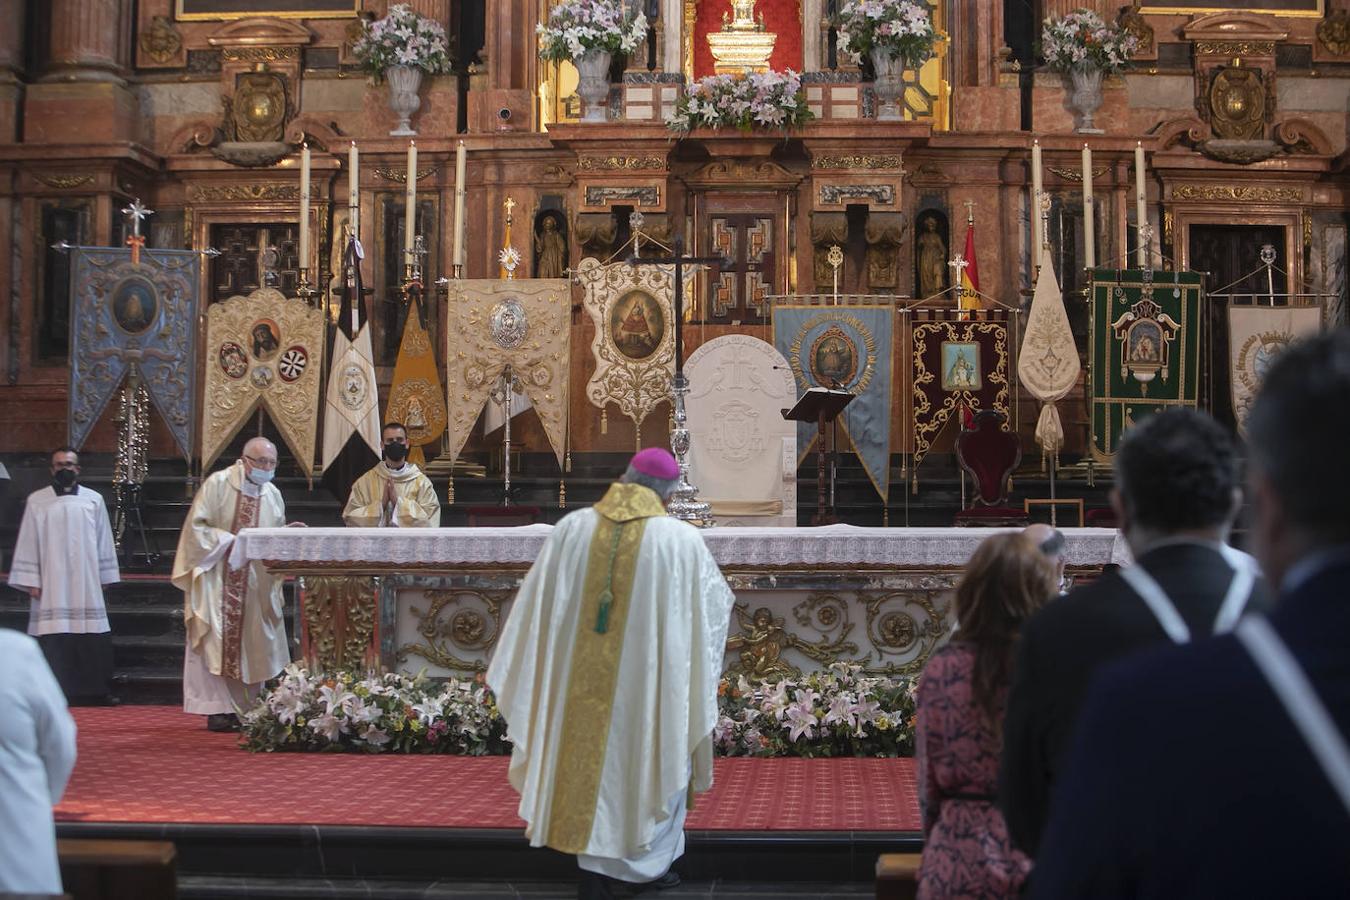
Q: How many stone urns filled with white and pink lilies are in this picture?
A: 4